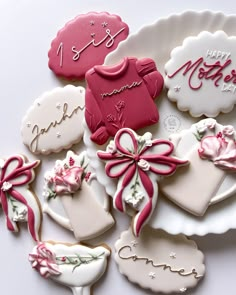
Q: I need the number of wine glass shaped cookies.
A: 1